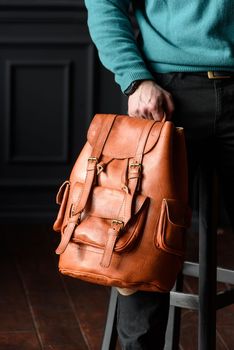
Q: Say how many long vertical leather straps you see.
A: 2